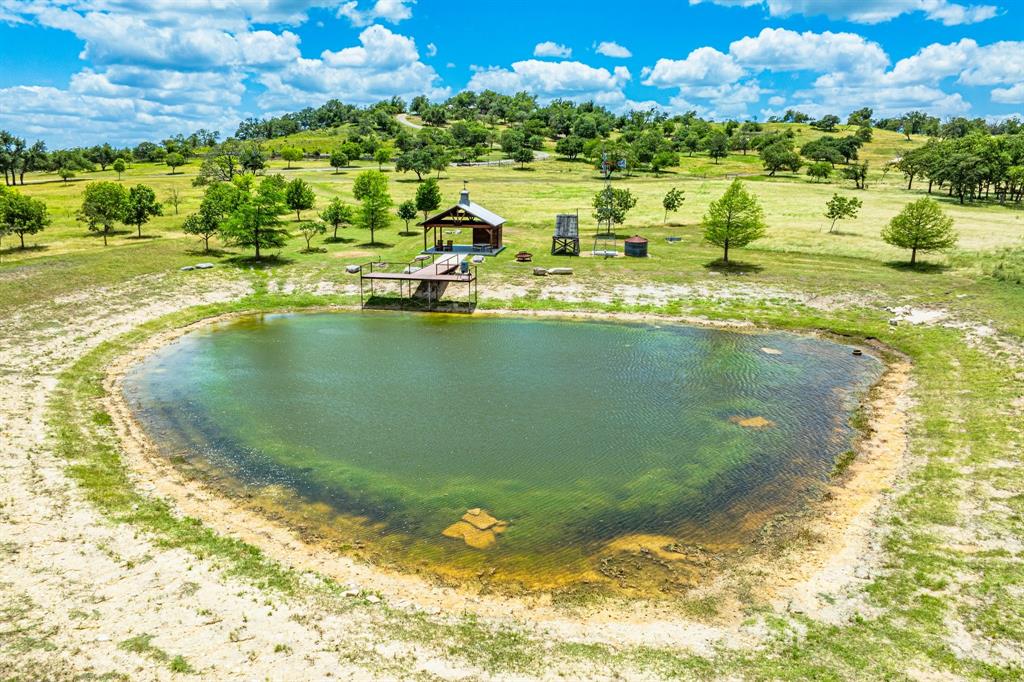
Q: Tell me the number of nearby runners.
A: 0